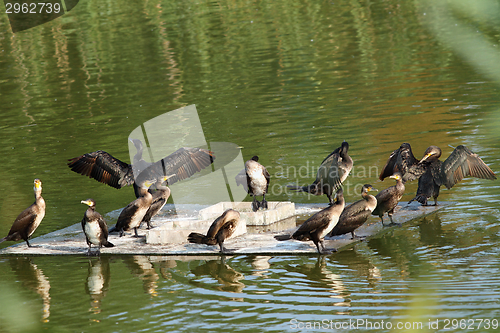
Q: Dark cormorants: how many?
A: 12